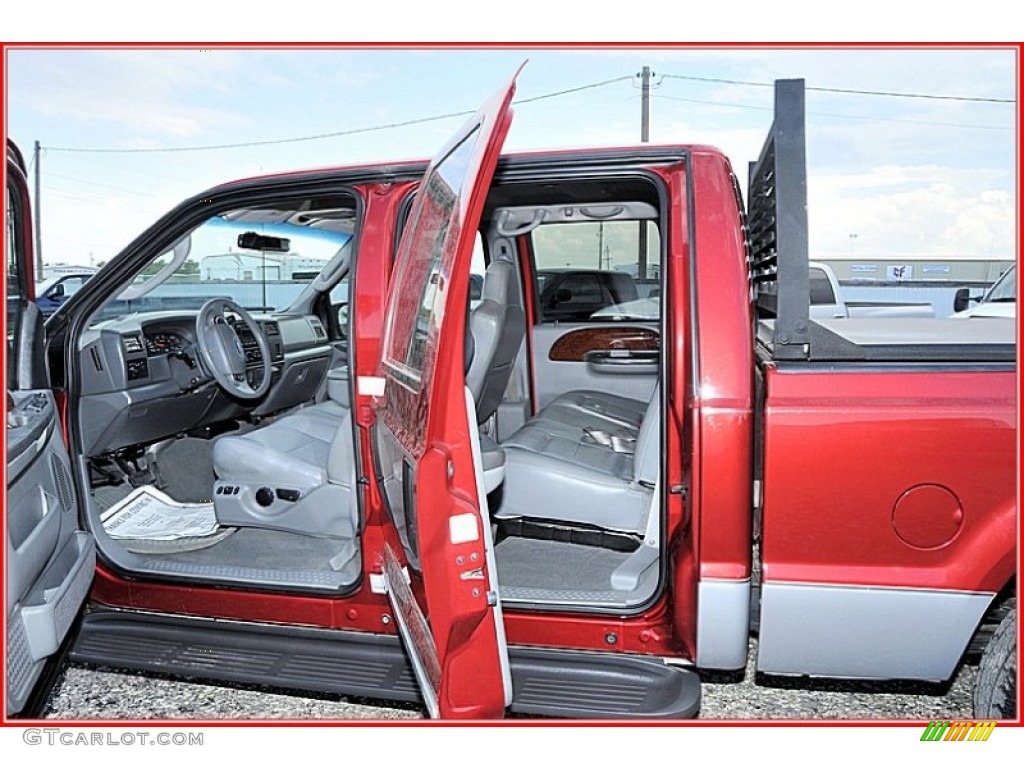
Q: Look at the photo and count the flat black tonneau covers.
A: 1